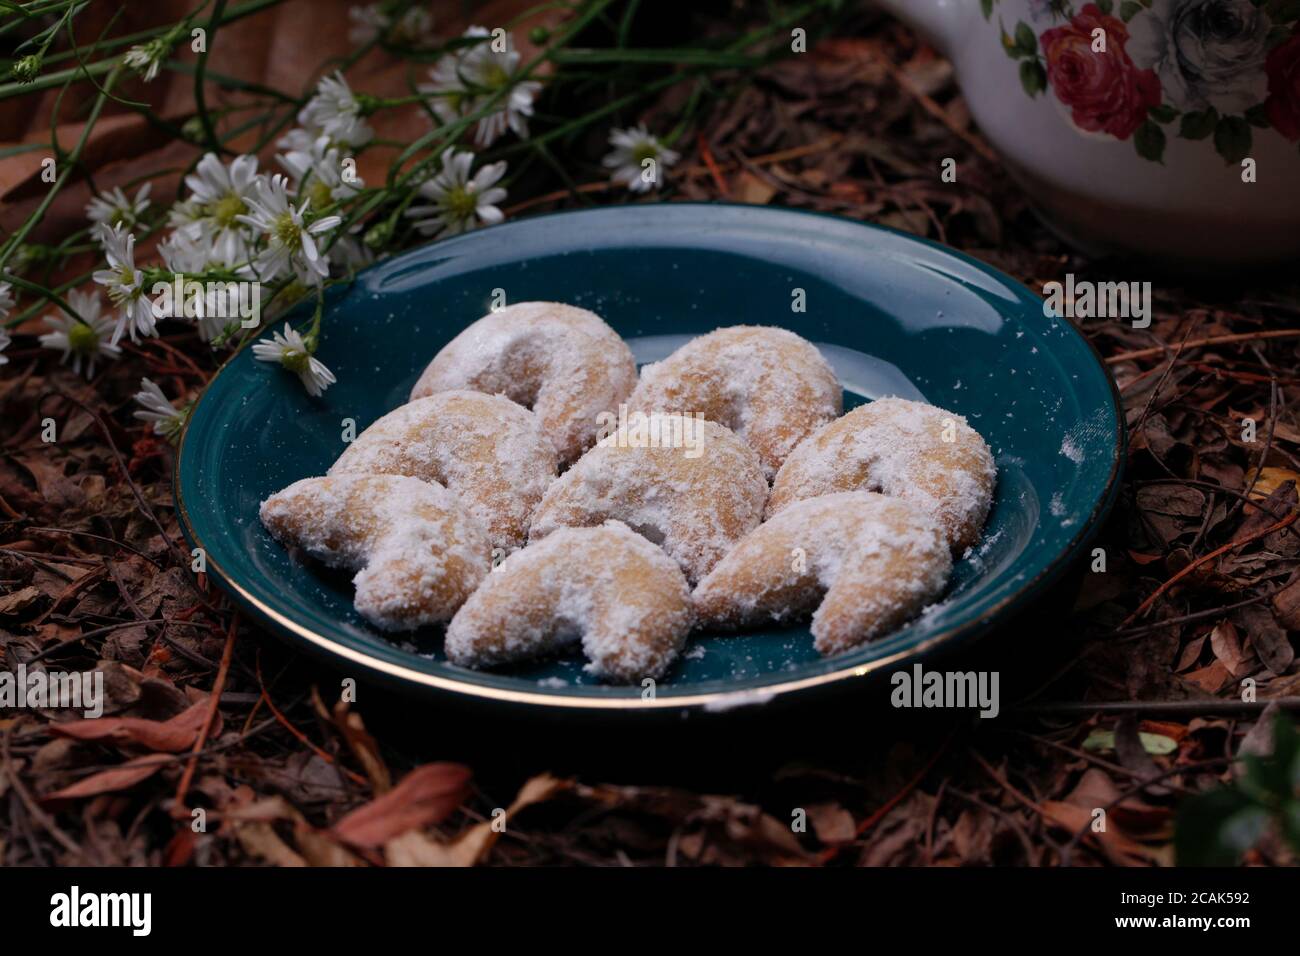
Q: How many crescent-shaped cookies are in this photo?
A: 8